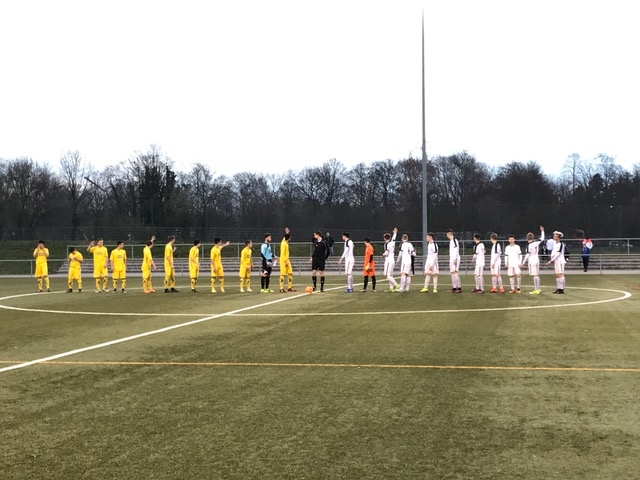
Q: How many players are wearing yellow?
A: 10